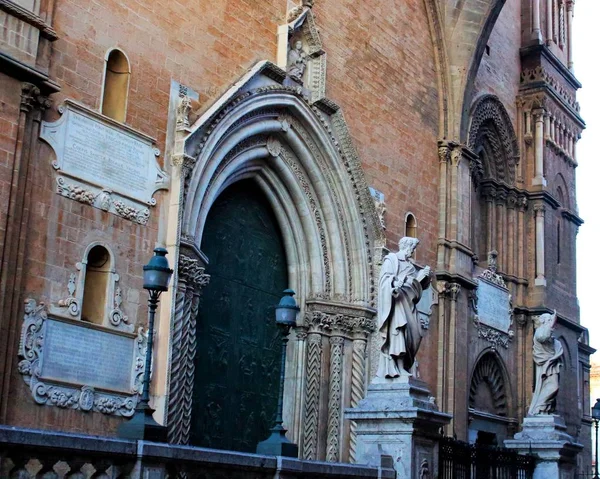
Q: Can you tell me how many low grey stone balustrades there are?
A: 1